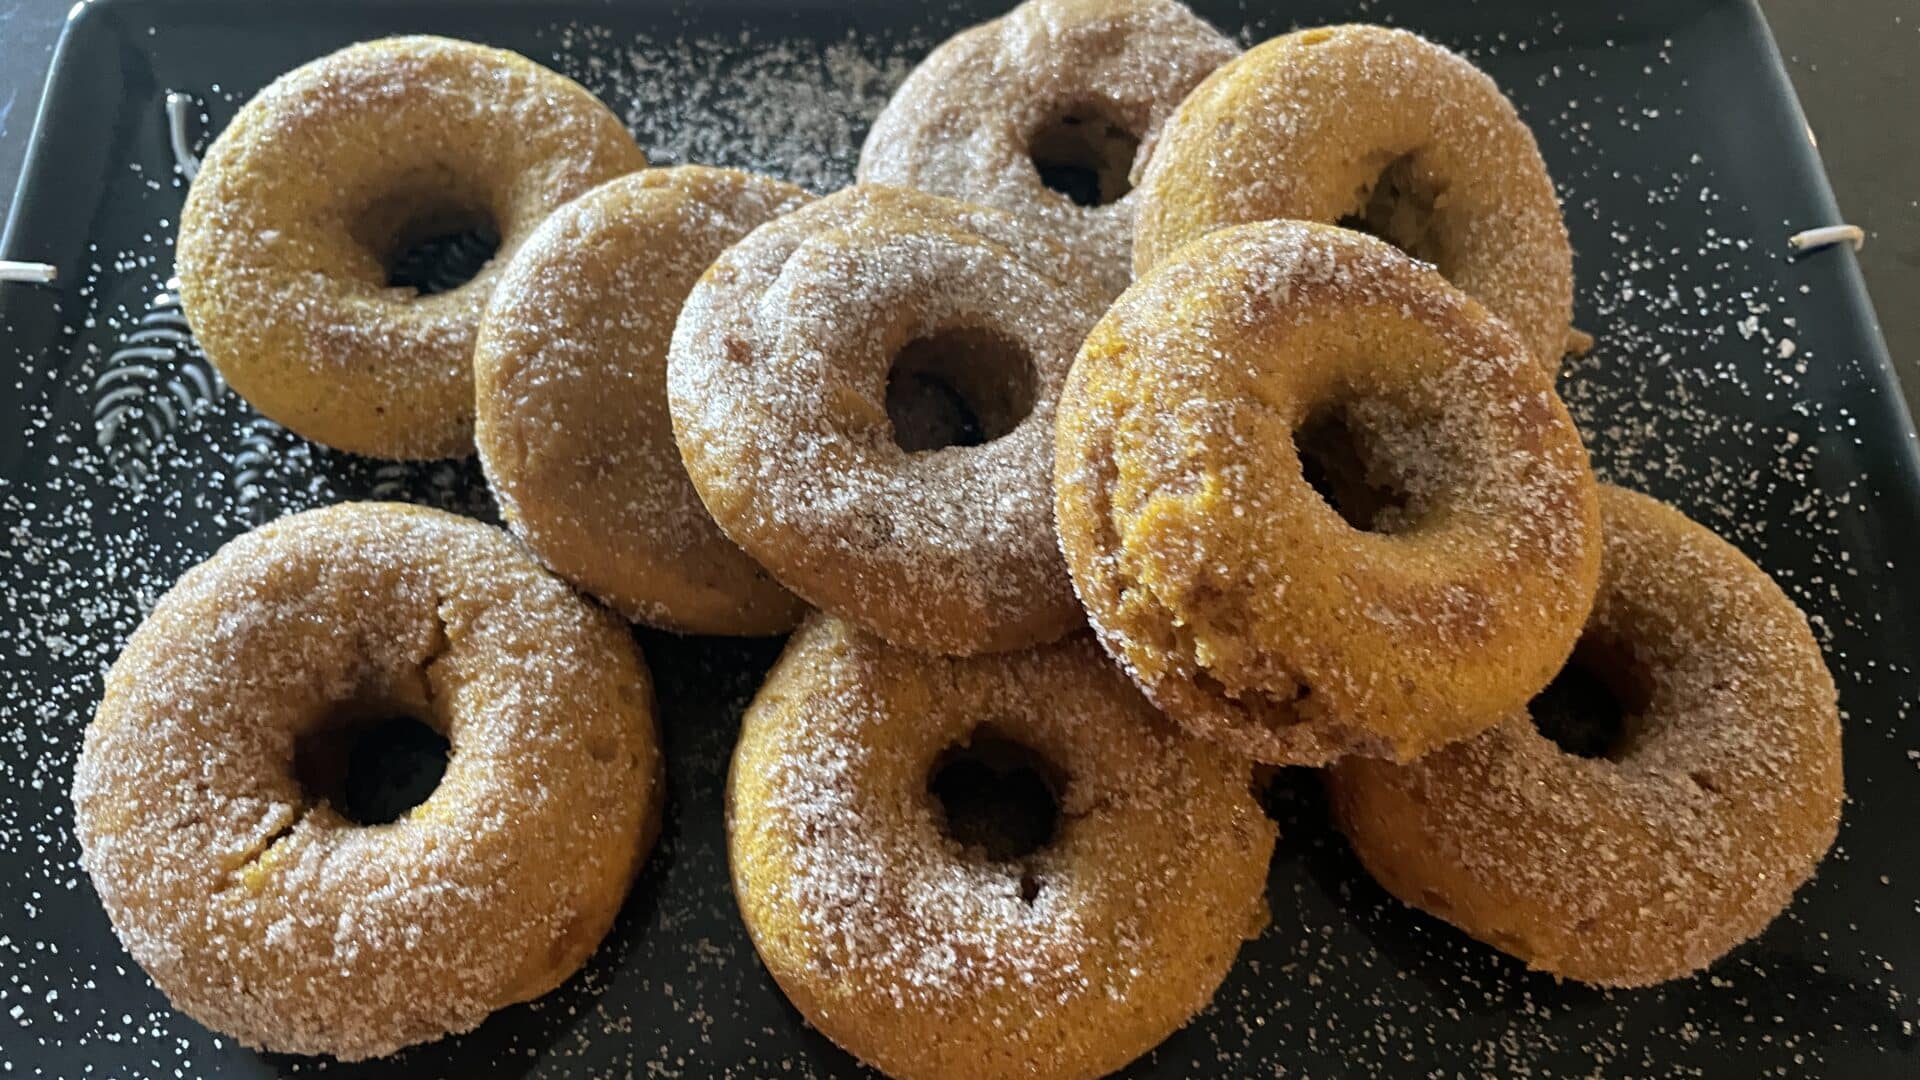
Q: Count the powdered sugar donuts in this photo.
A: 9